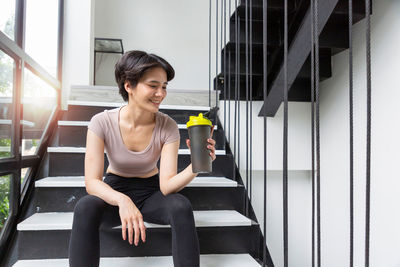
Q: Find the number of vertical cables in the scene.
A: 15